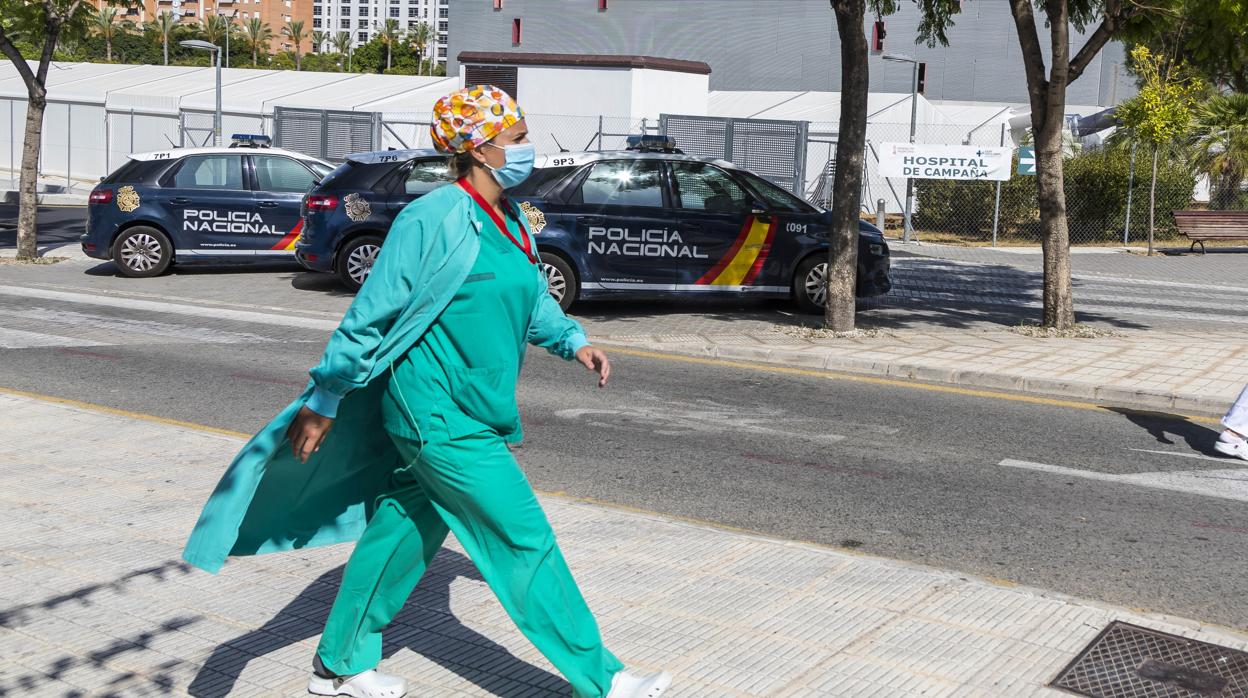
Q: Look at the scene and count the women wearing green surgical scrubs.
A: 1